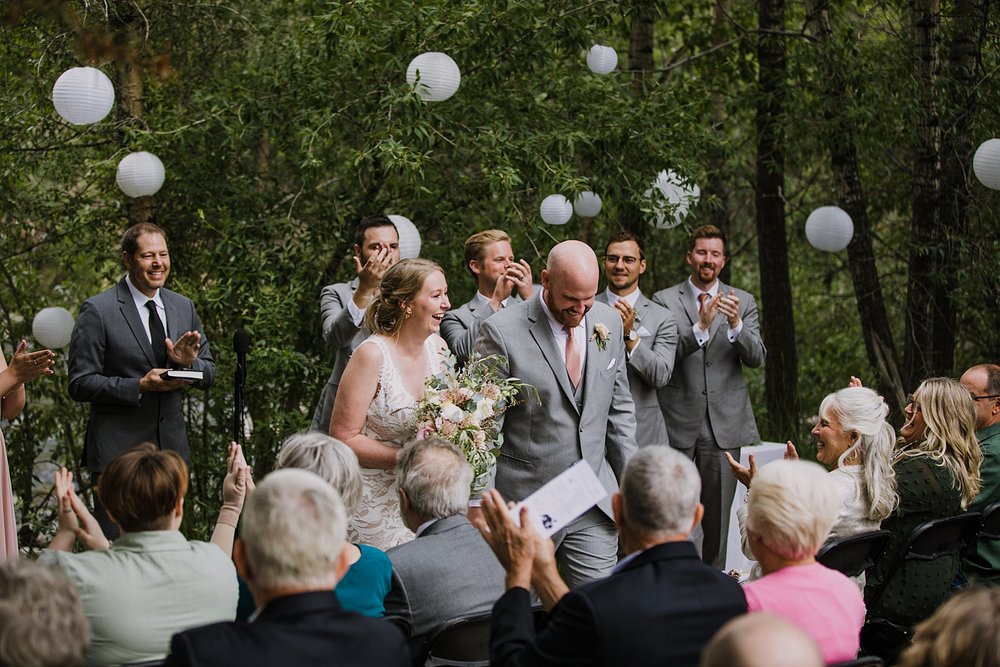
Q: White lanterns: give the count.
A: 11